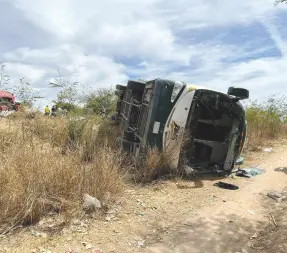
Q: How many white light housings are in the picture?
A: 1